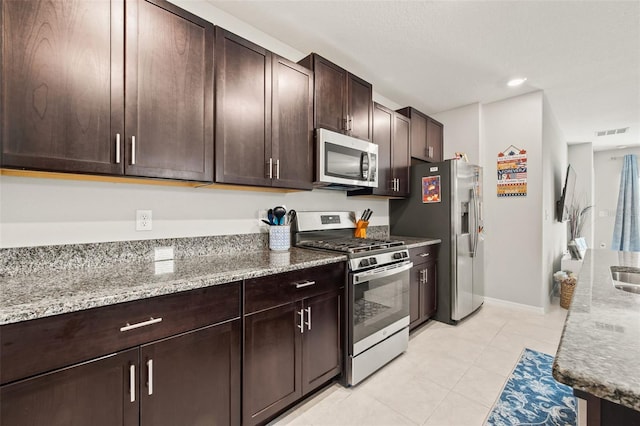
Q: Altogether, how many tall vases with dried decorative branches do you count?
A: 1